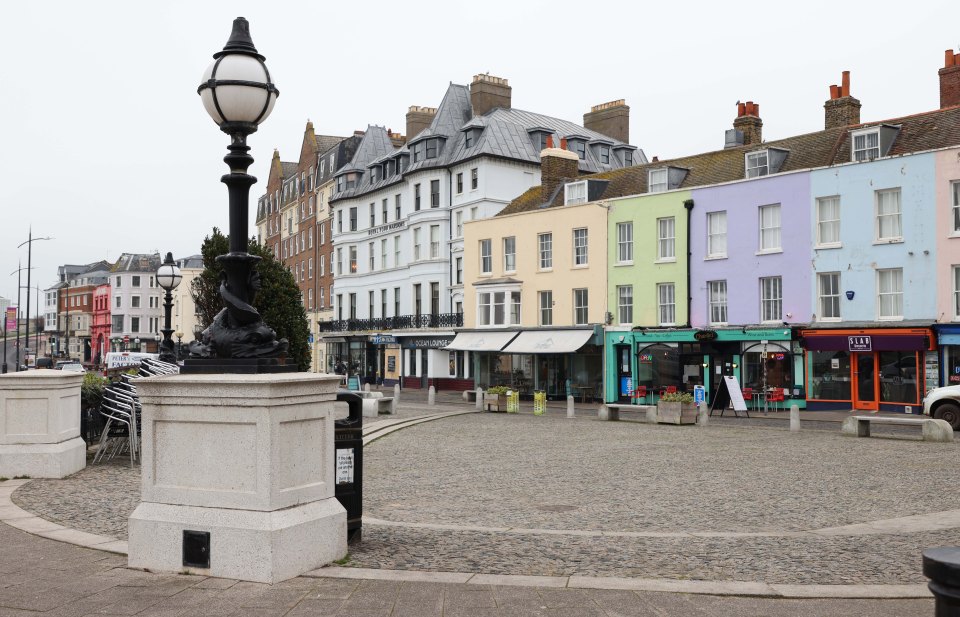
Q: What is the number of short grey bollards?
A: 7